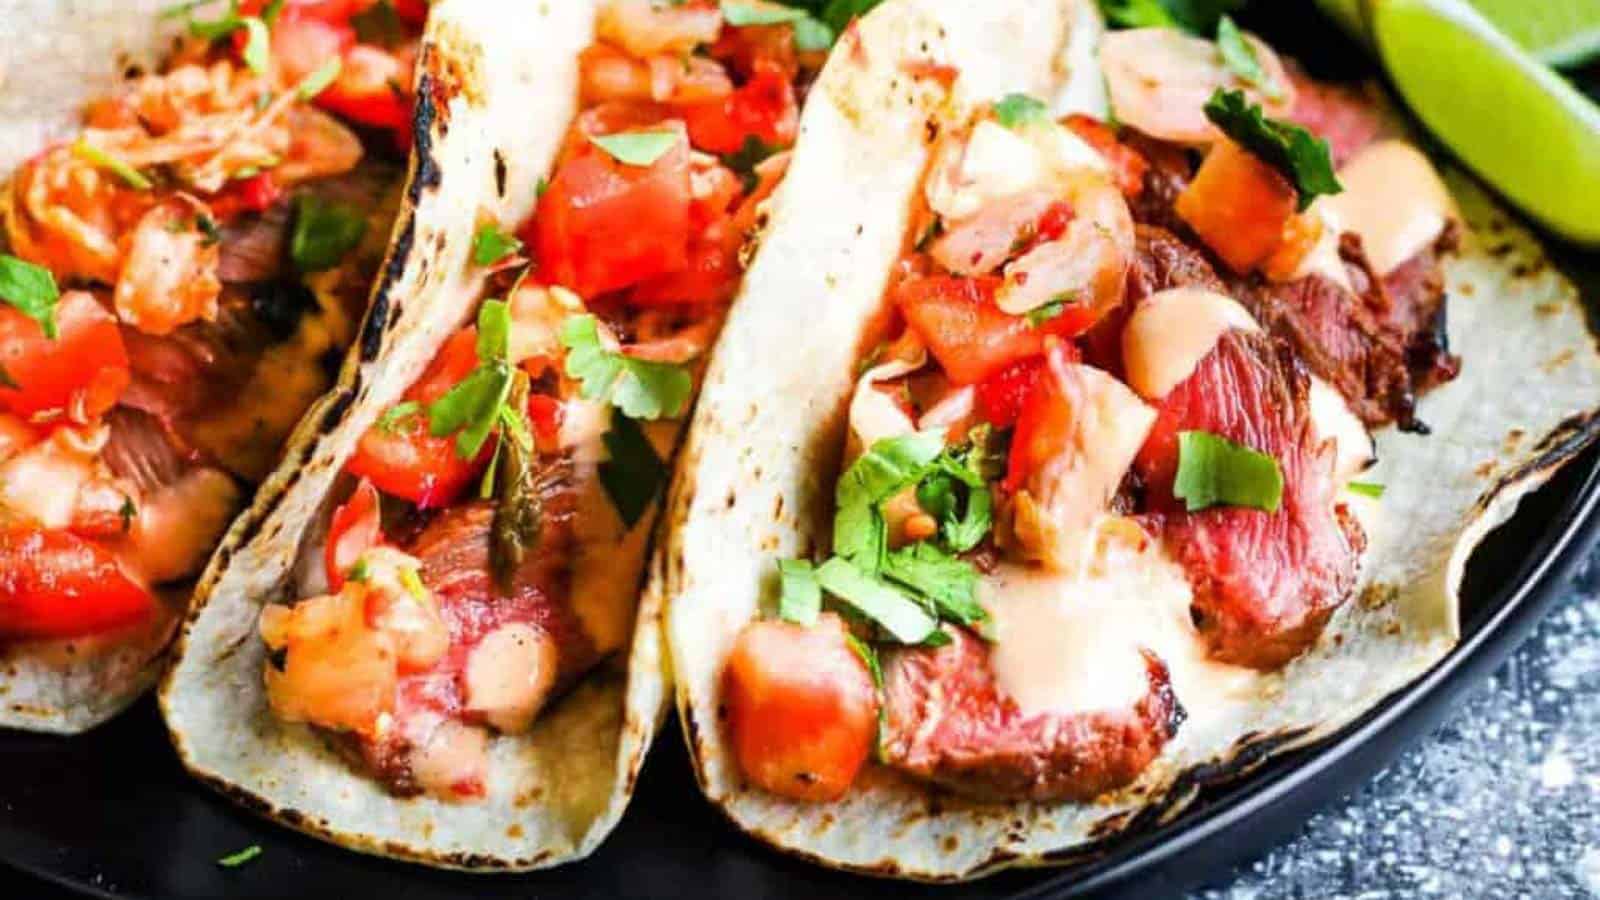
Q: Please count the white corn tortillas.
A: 3